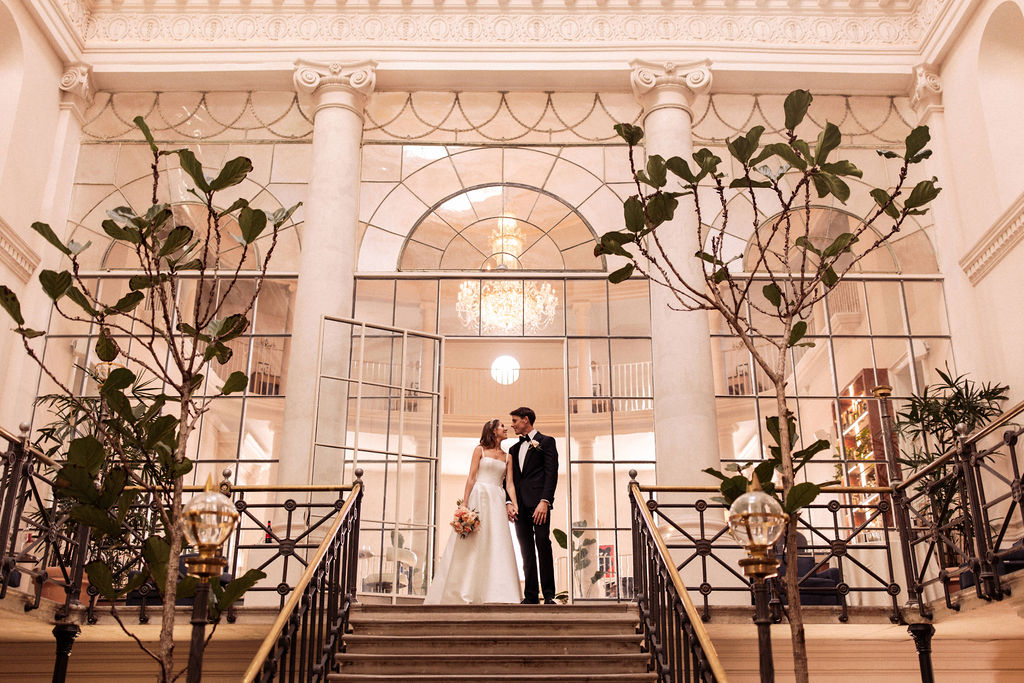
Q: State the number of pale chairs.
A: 1